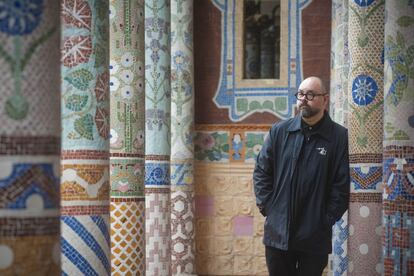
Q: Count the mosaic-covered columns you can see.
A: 8